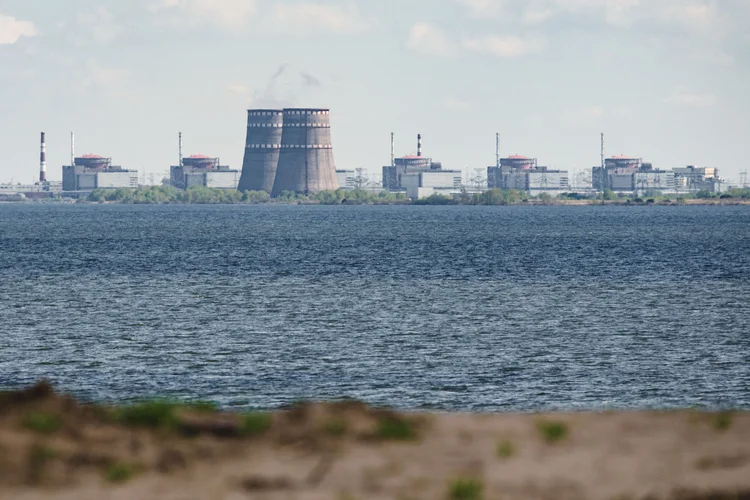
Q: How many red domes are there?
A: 5